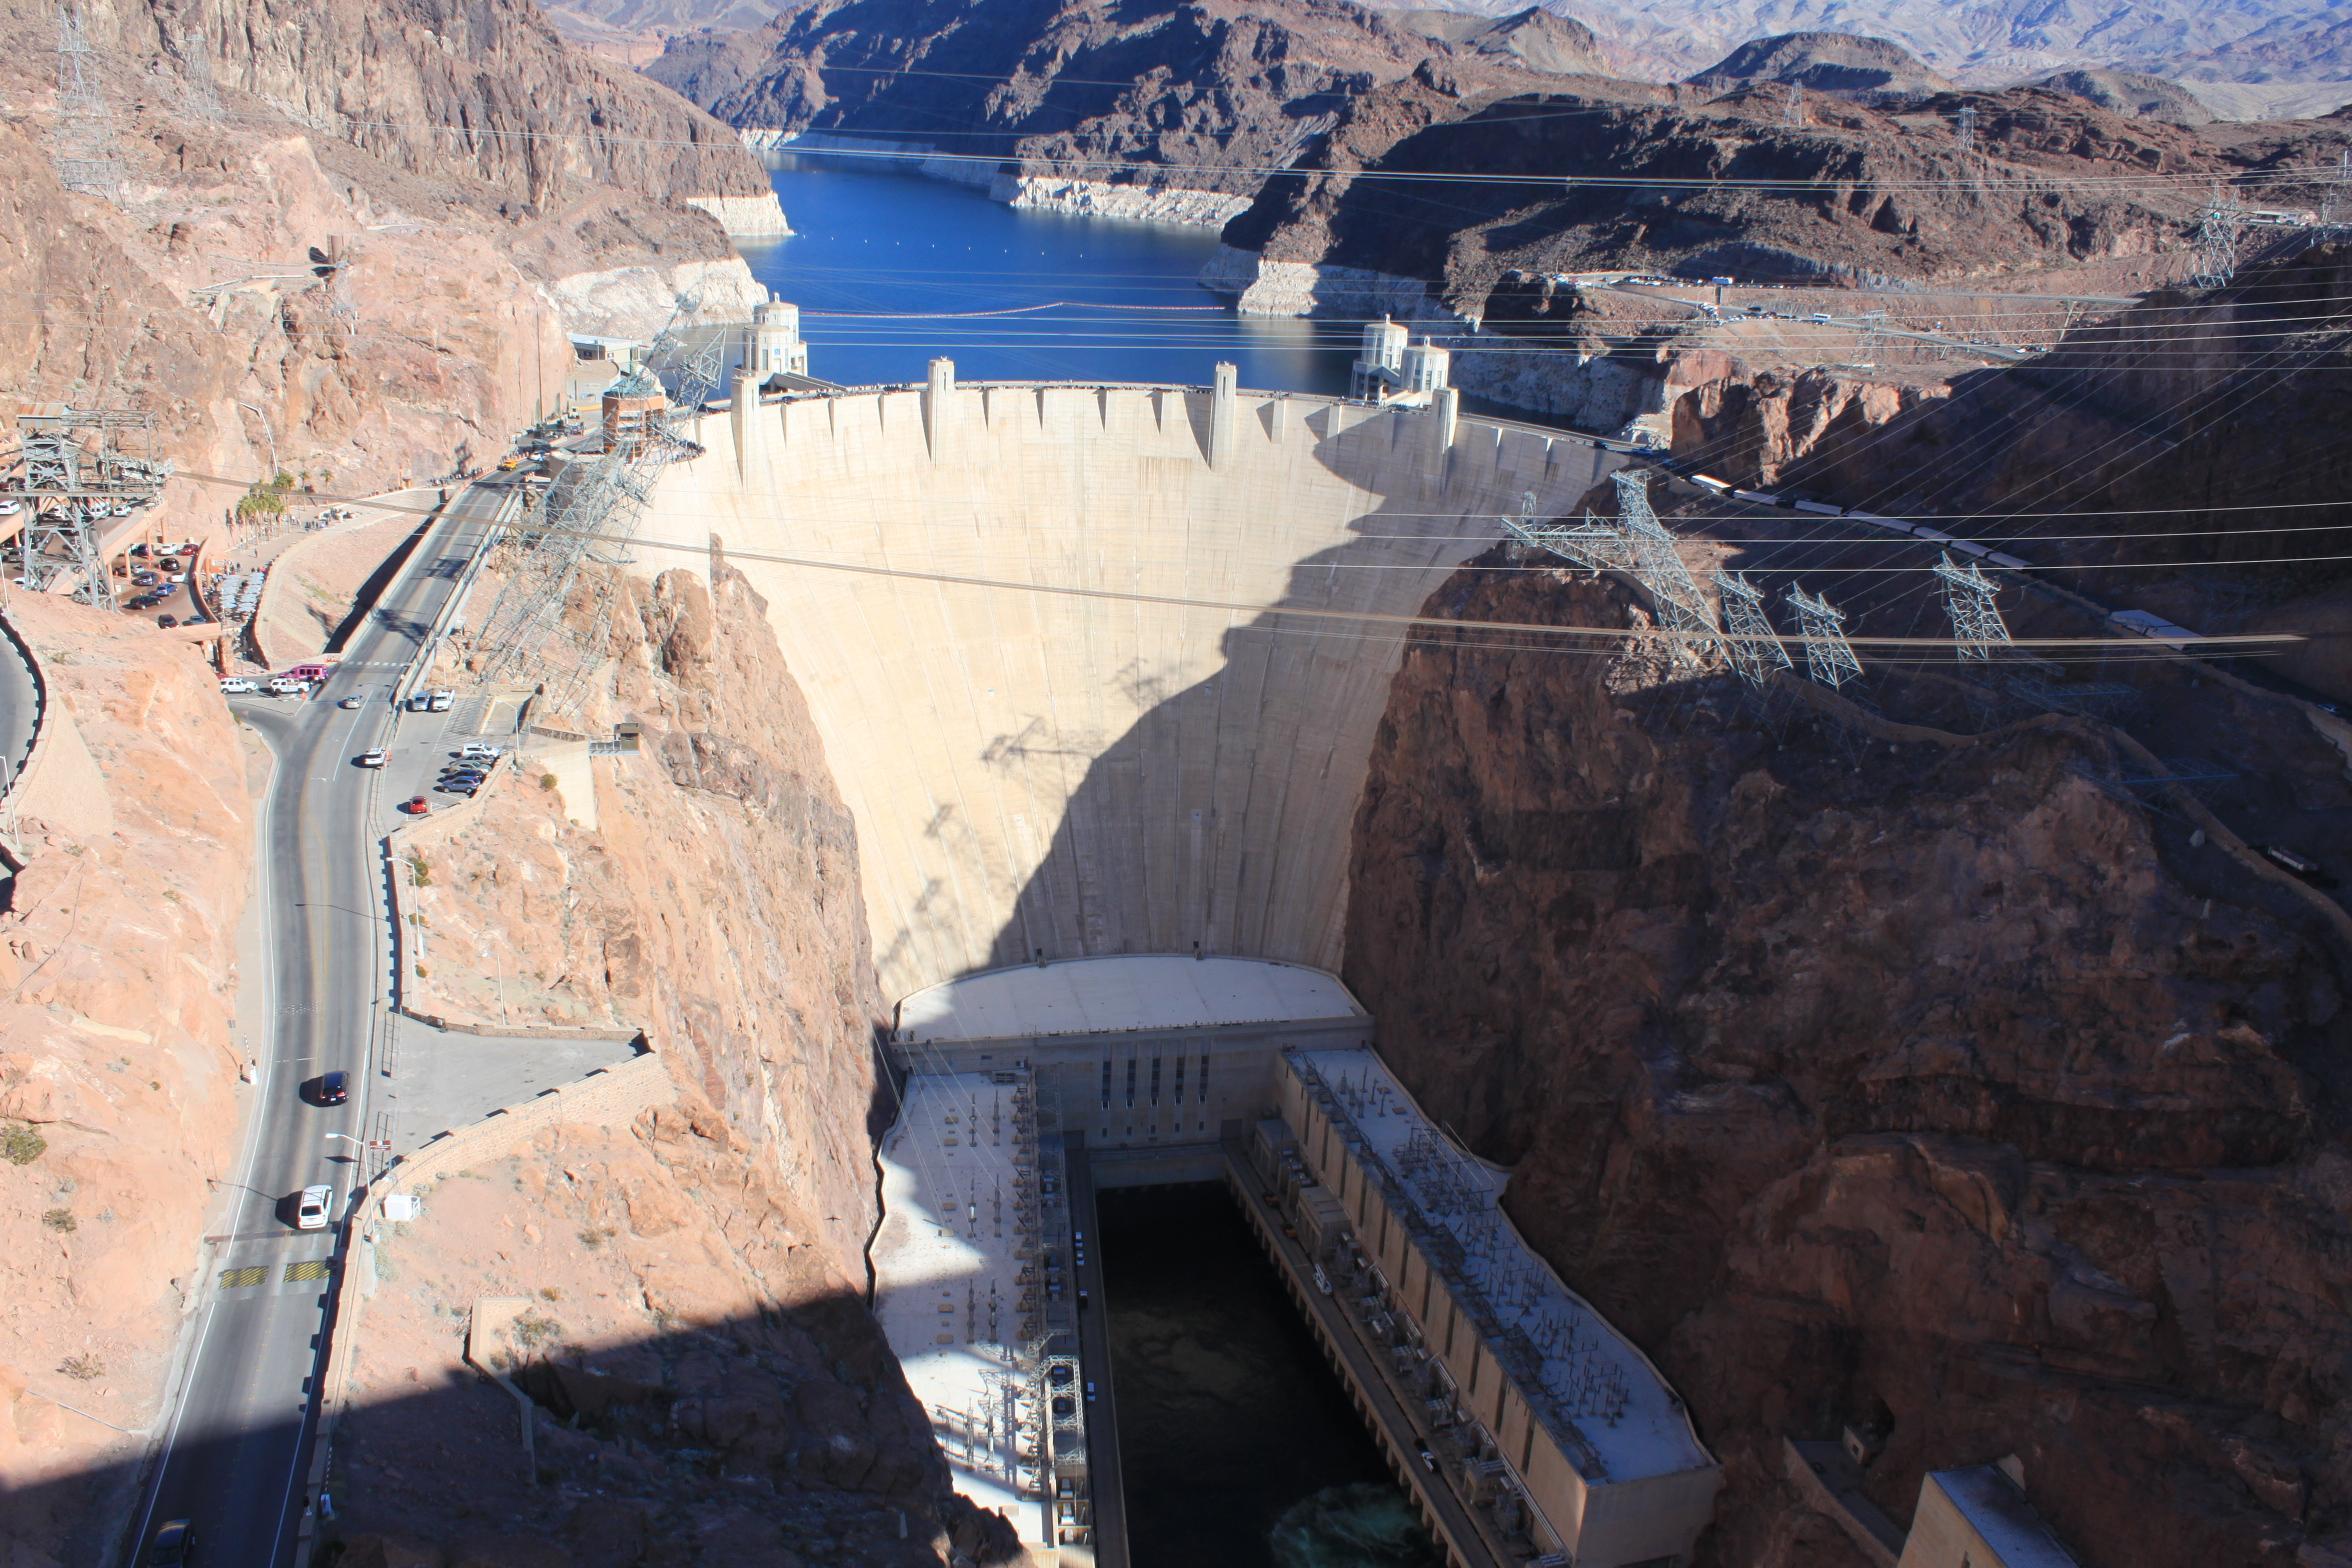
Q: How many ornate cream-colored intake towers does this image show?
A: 4